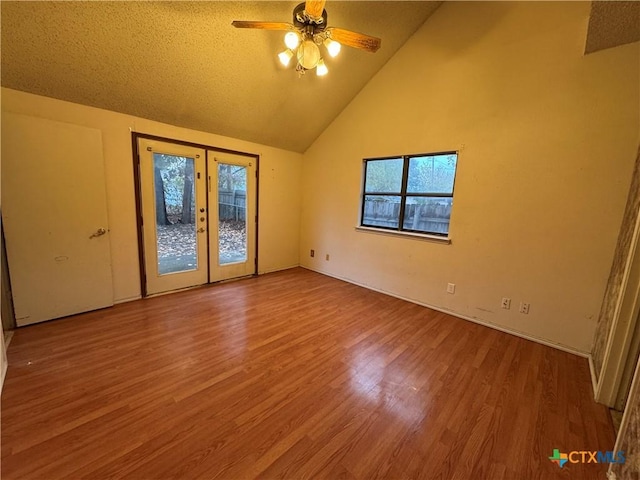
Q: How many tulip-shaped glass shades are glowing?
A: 4